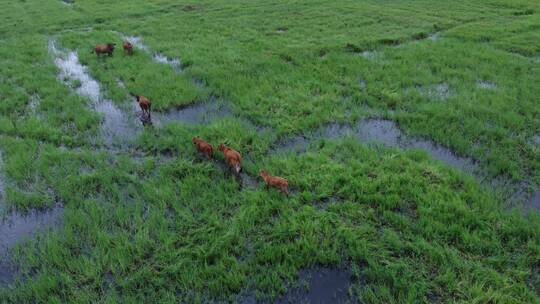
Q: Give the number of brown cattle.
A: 6